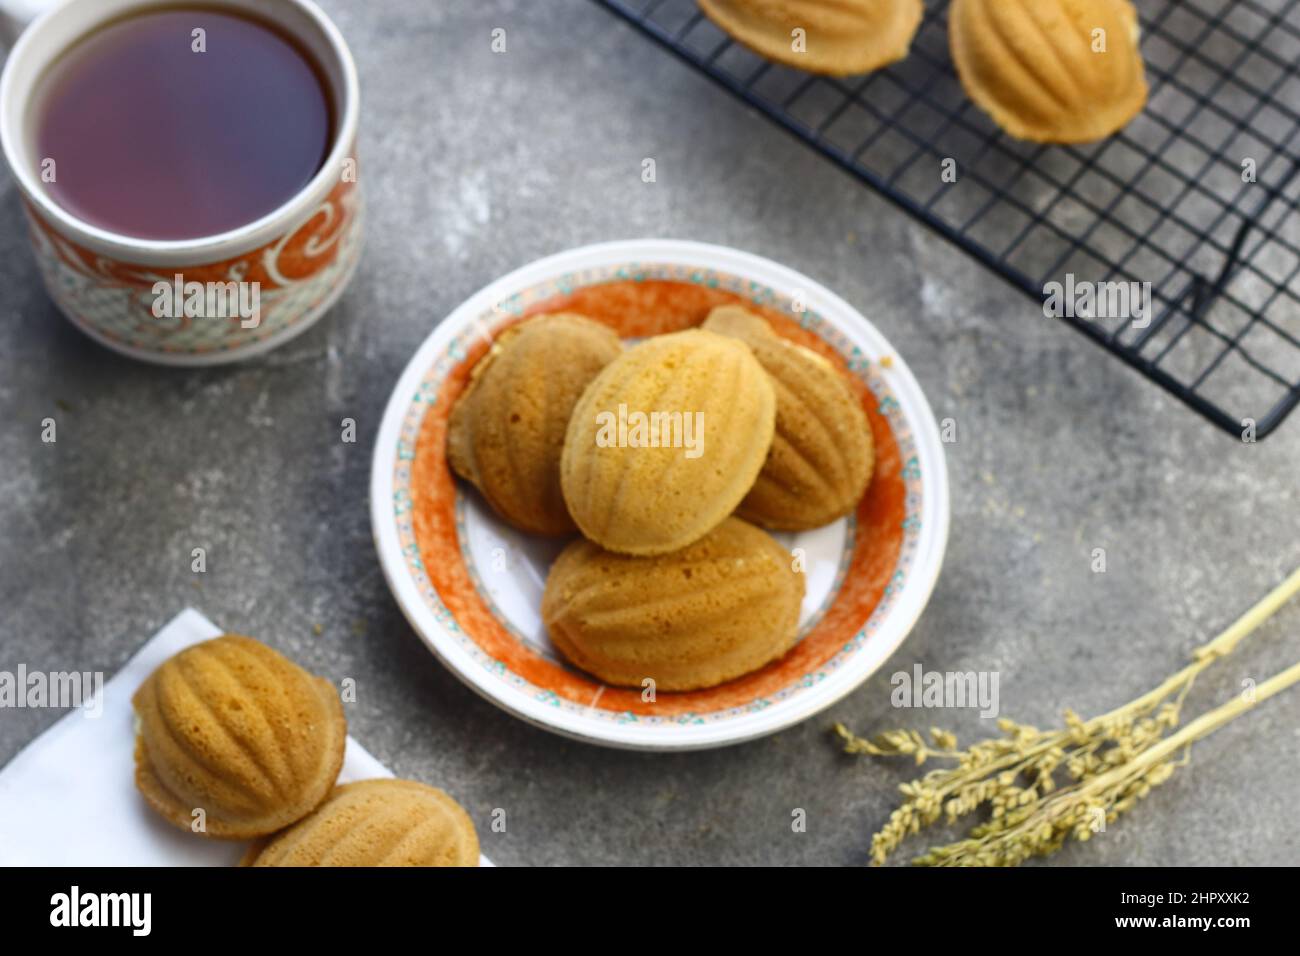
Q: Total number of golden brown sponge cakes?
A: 8